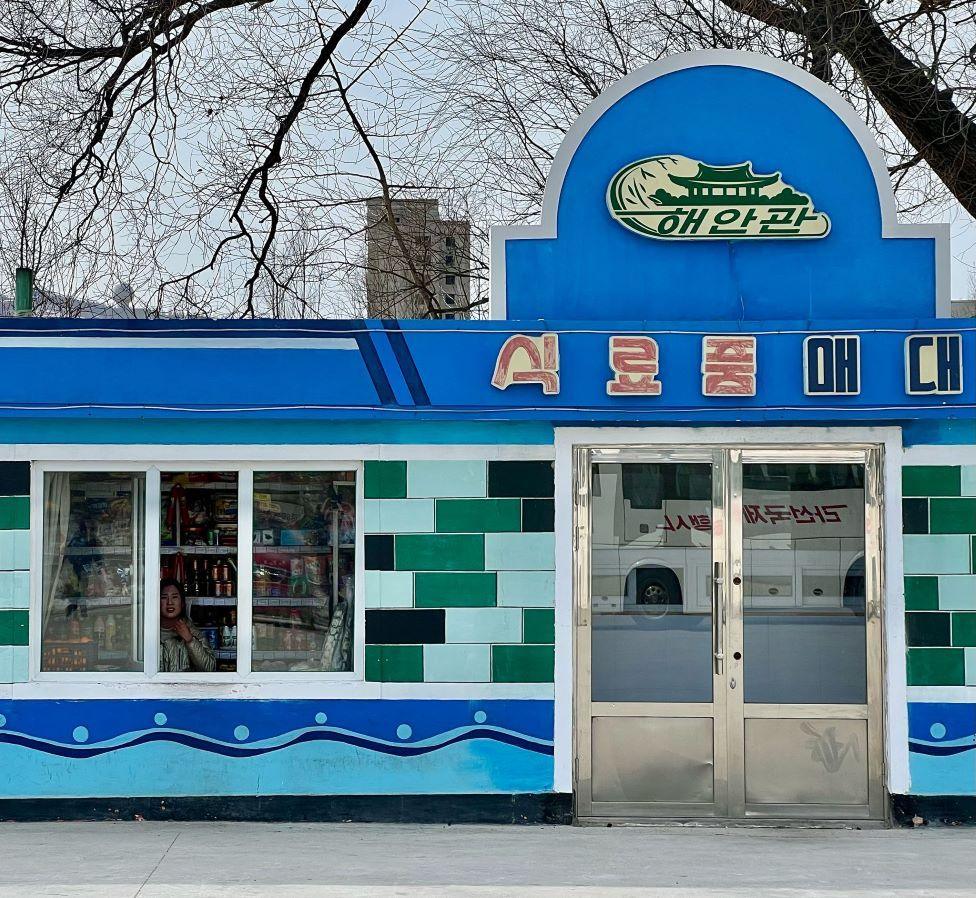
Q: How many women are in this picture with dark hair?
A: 1